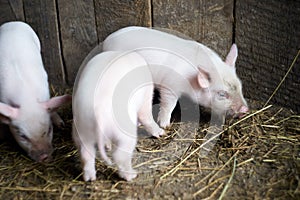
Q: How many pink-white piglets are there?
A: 3